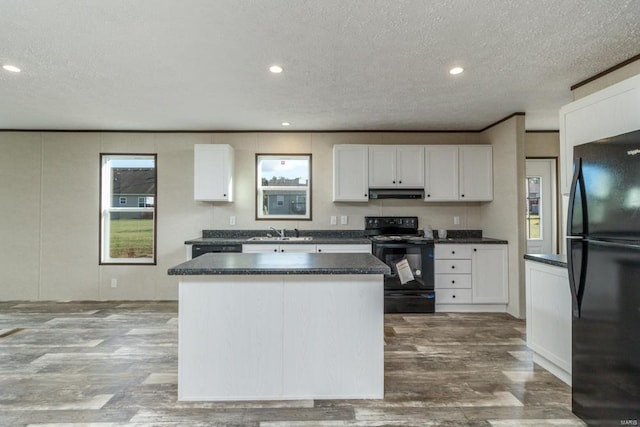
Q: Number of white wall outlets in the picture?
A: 5